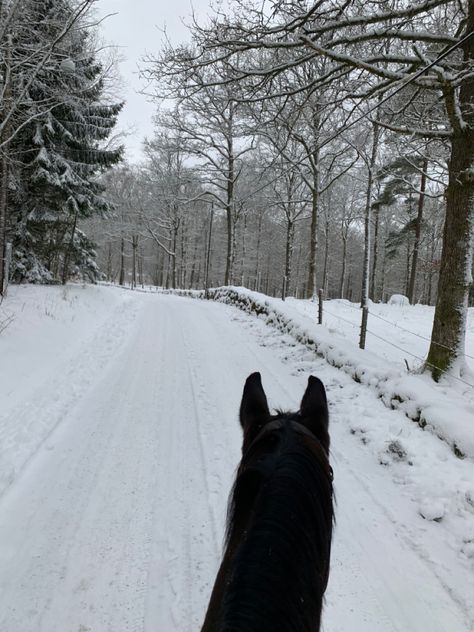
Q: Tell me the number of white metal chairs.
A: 0